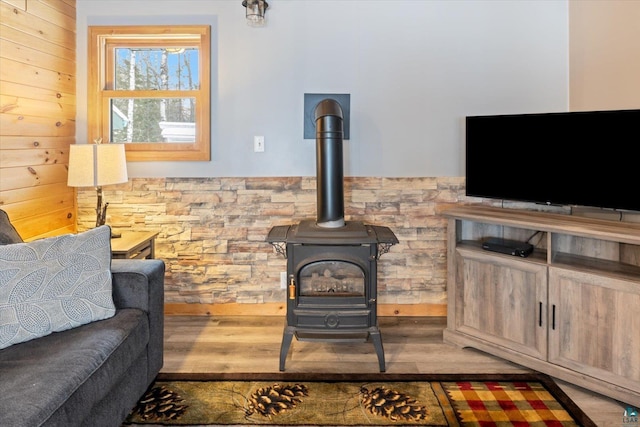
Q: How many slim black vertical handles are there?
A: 2